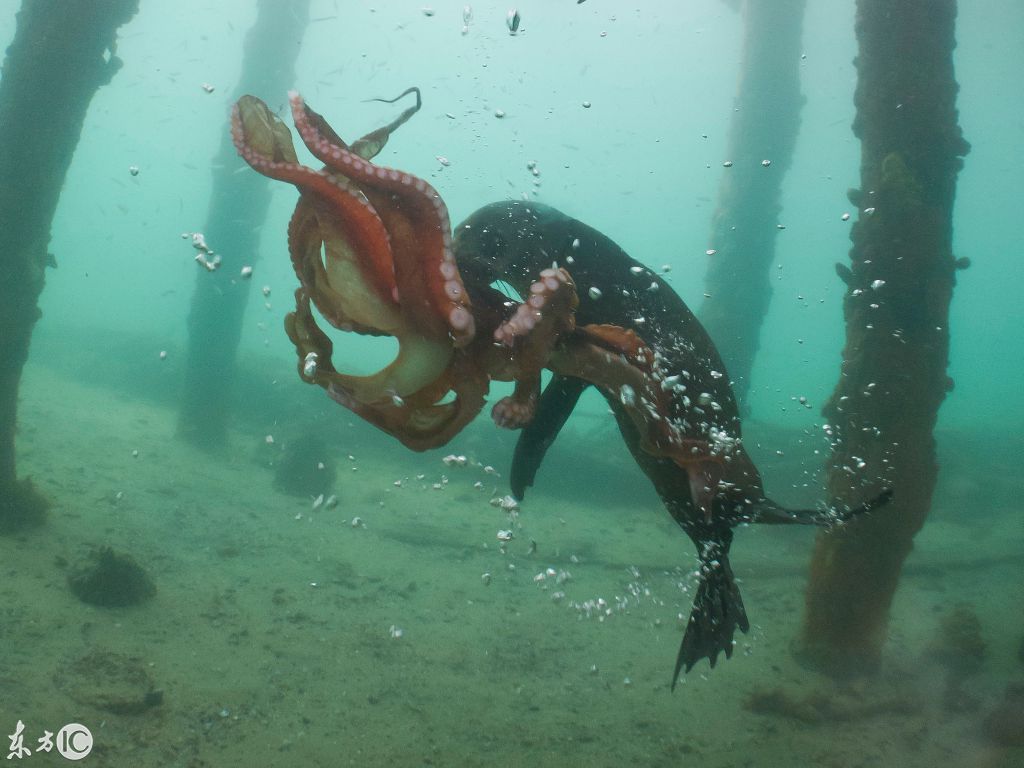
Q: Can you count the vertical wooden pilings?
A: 4